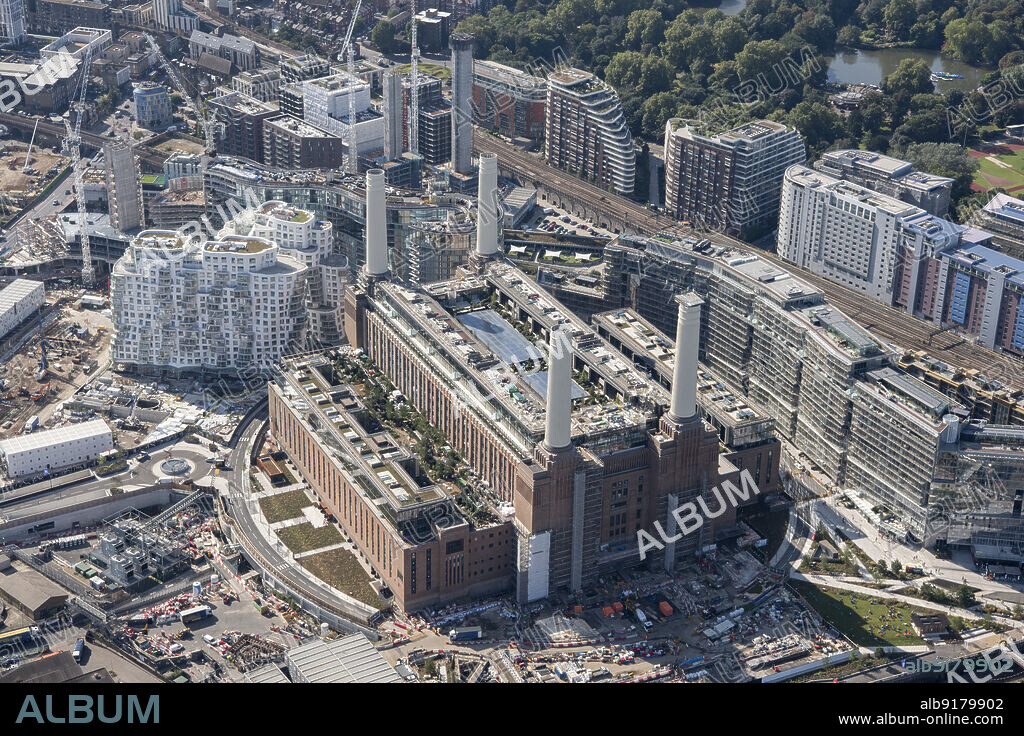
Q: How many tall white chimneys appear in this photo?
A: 4